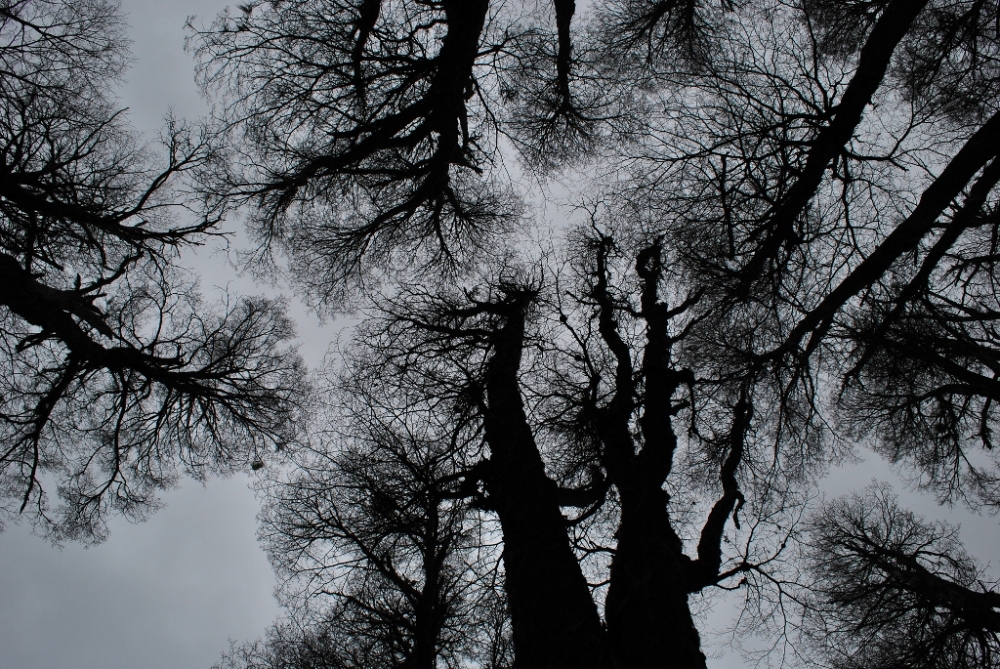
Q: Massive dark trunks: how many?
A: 2